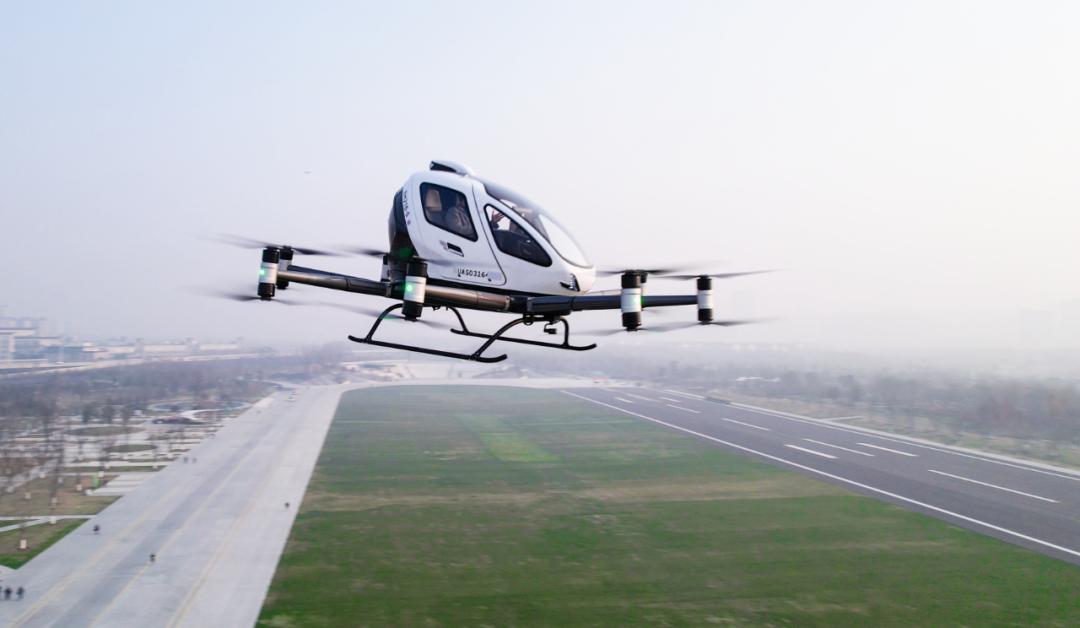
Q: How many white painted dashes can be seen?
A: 9